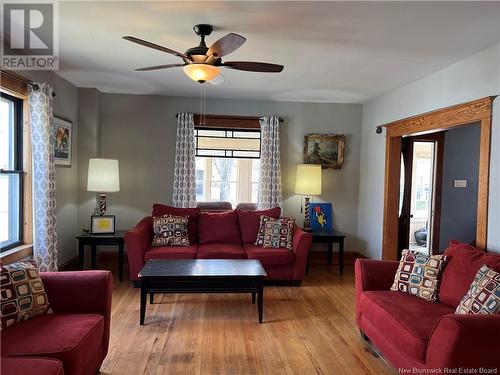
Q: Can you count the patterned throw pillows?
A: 5